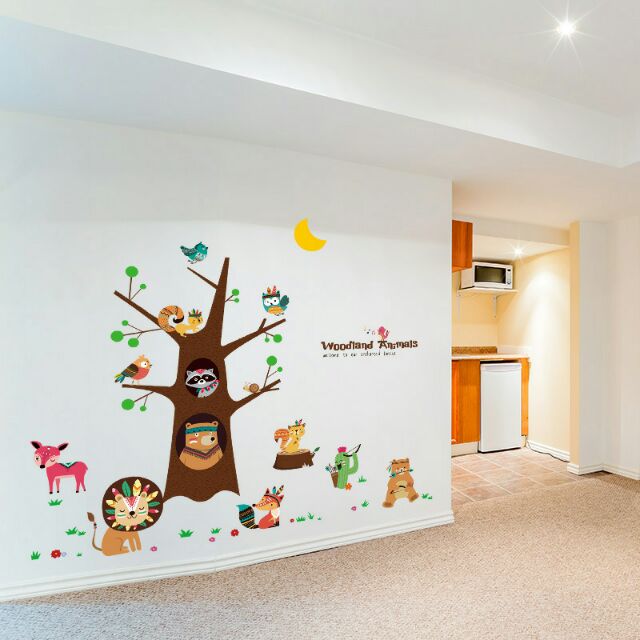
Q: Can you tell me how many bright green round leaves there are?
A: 13